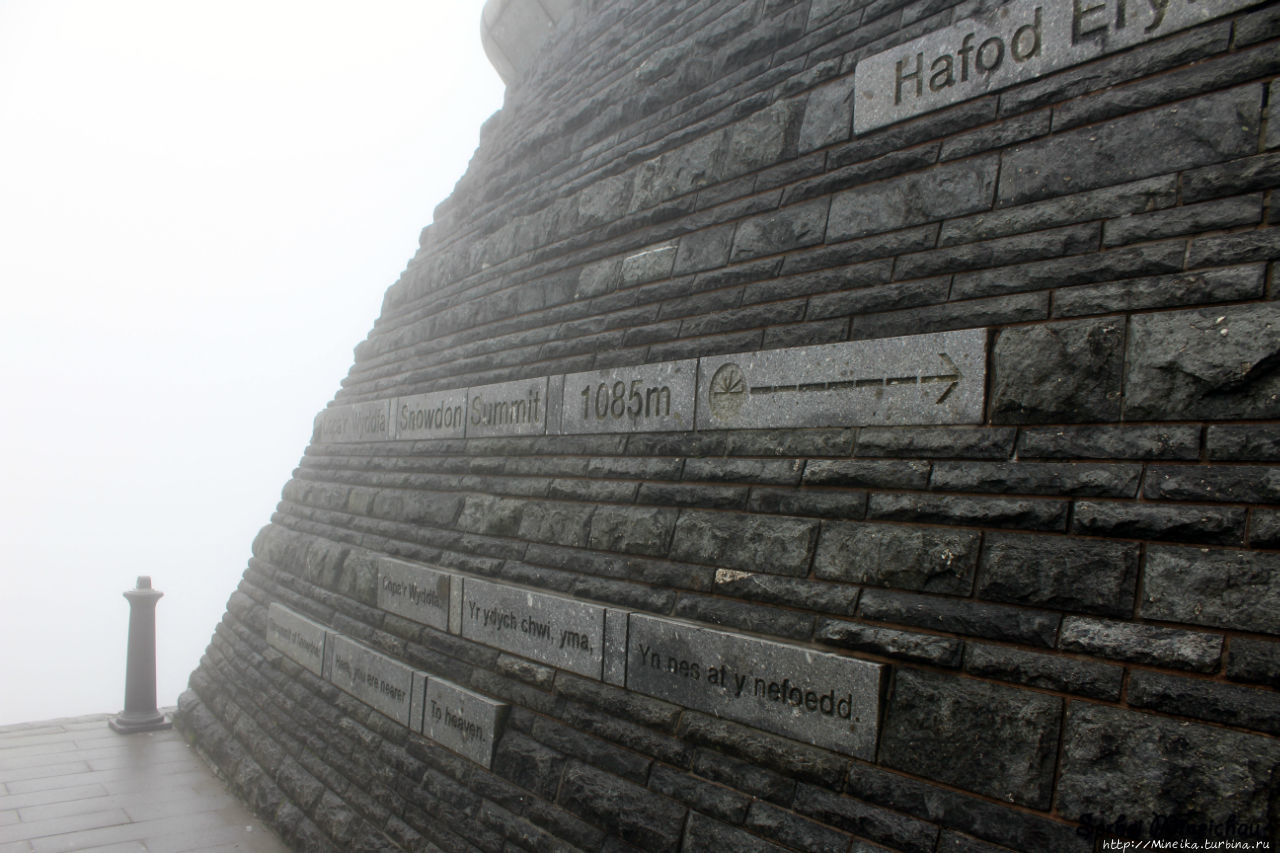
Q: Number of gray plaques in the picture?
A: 12